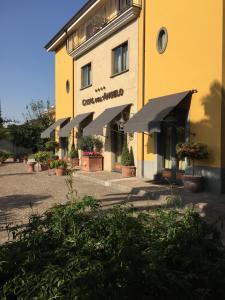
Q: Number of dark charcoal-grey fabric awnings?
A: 4